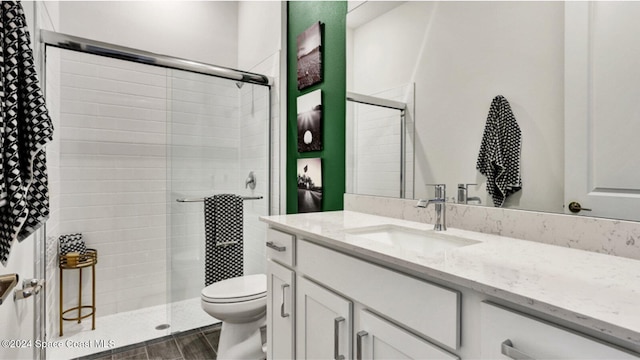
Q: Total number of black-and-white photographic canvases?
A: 3